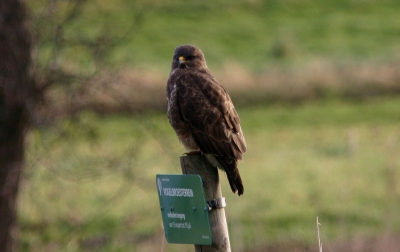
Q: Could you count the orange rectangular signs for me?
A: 0